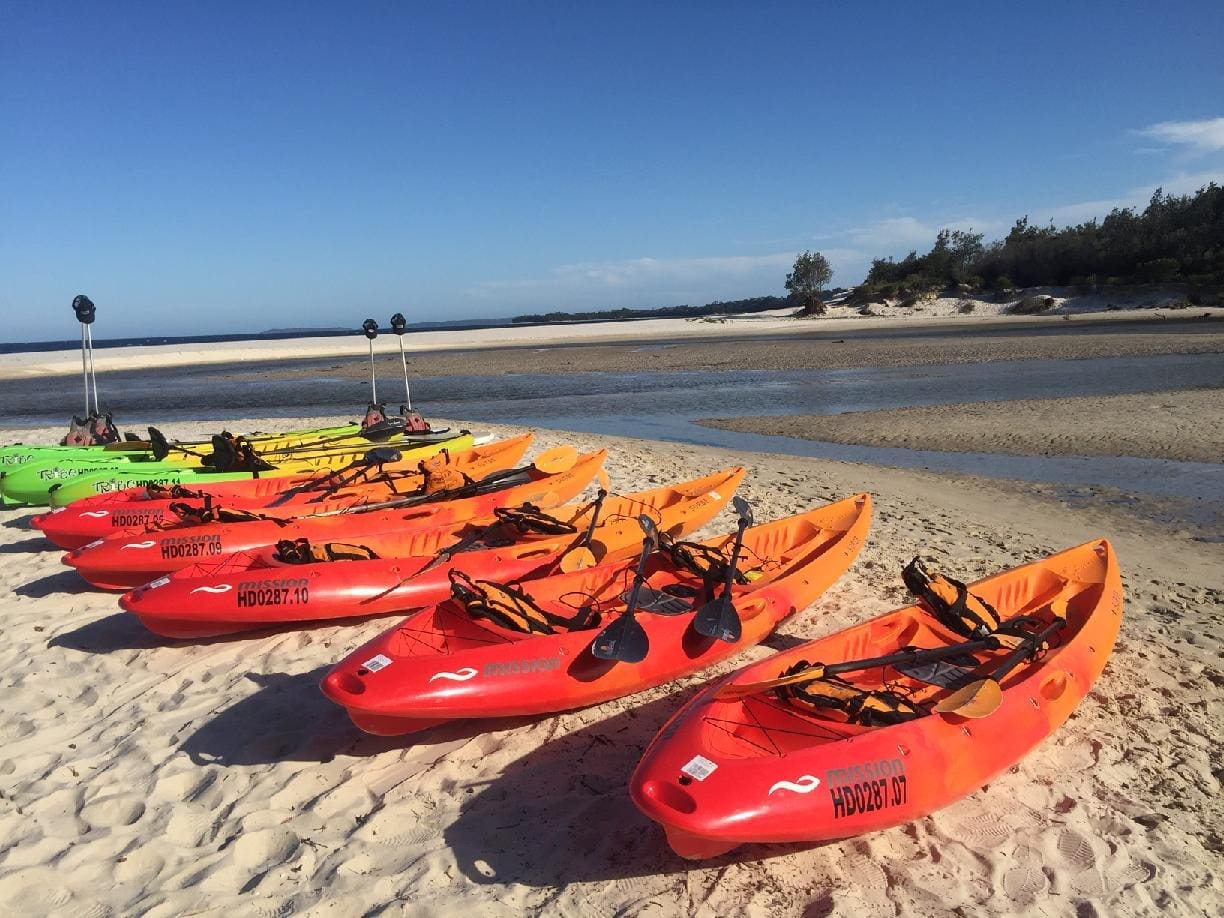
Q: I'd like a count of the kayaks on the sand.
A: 8